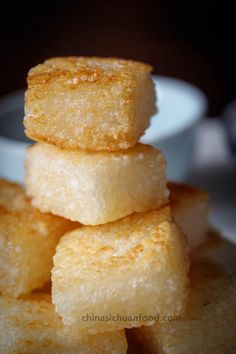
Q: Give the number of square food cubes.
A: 7